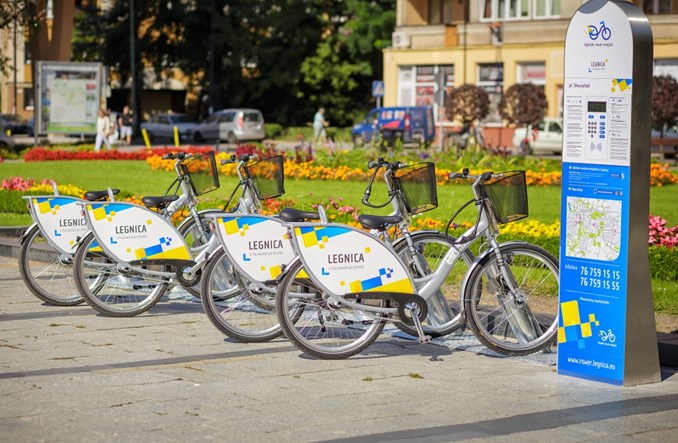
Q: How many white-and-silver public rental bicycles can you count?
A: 4